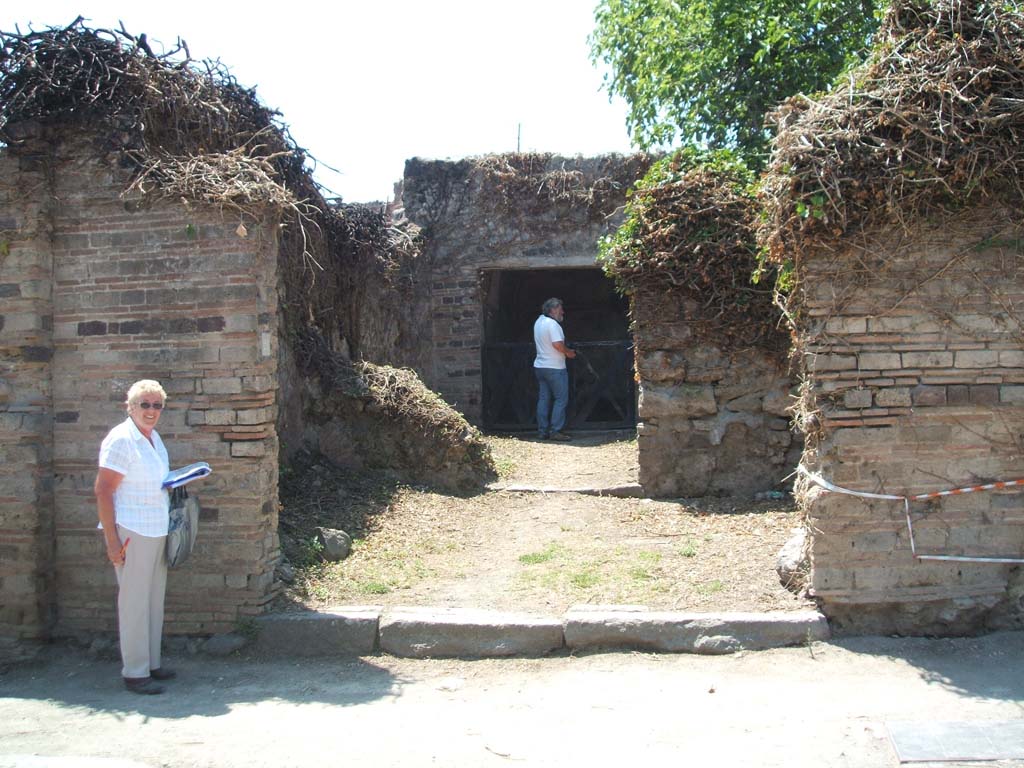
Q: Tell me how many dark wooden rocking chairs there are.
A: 0